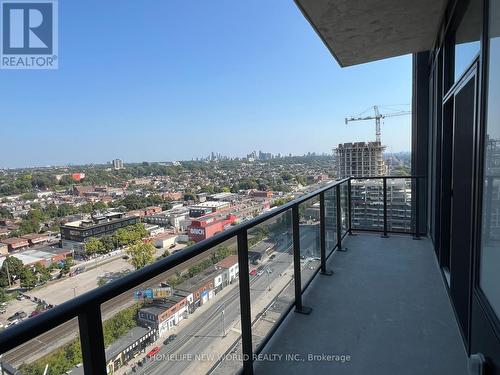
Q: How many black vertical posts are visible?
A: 8